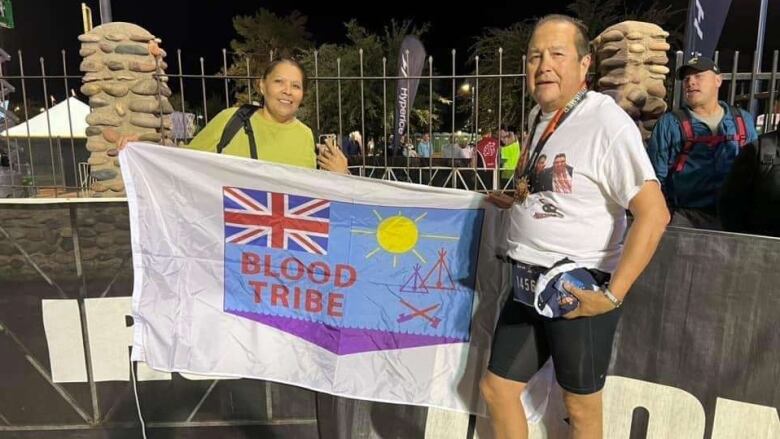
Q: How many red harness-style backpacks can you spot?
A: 1